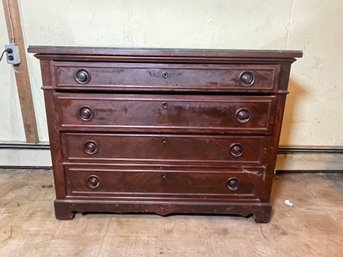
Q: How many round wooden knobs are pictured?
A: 8